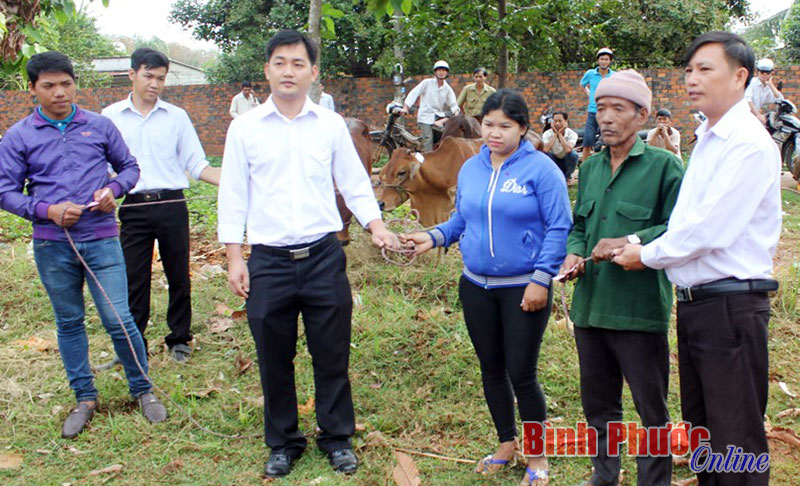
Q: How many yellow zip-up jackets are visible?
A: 0